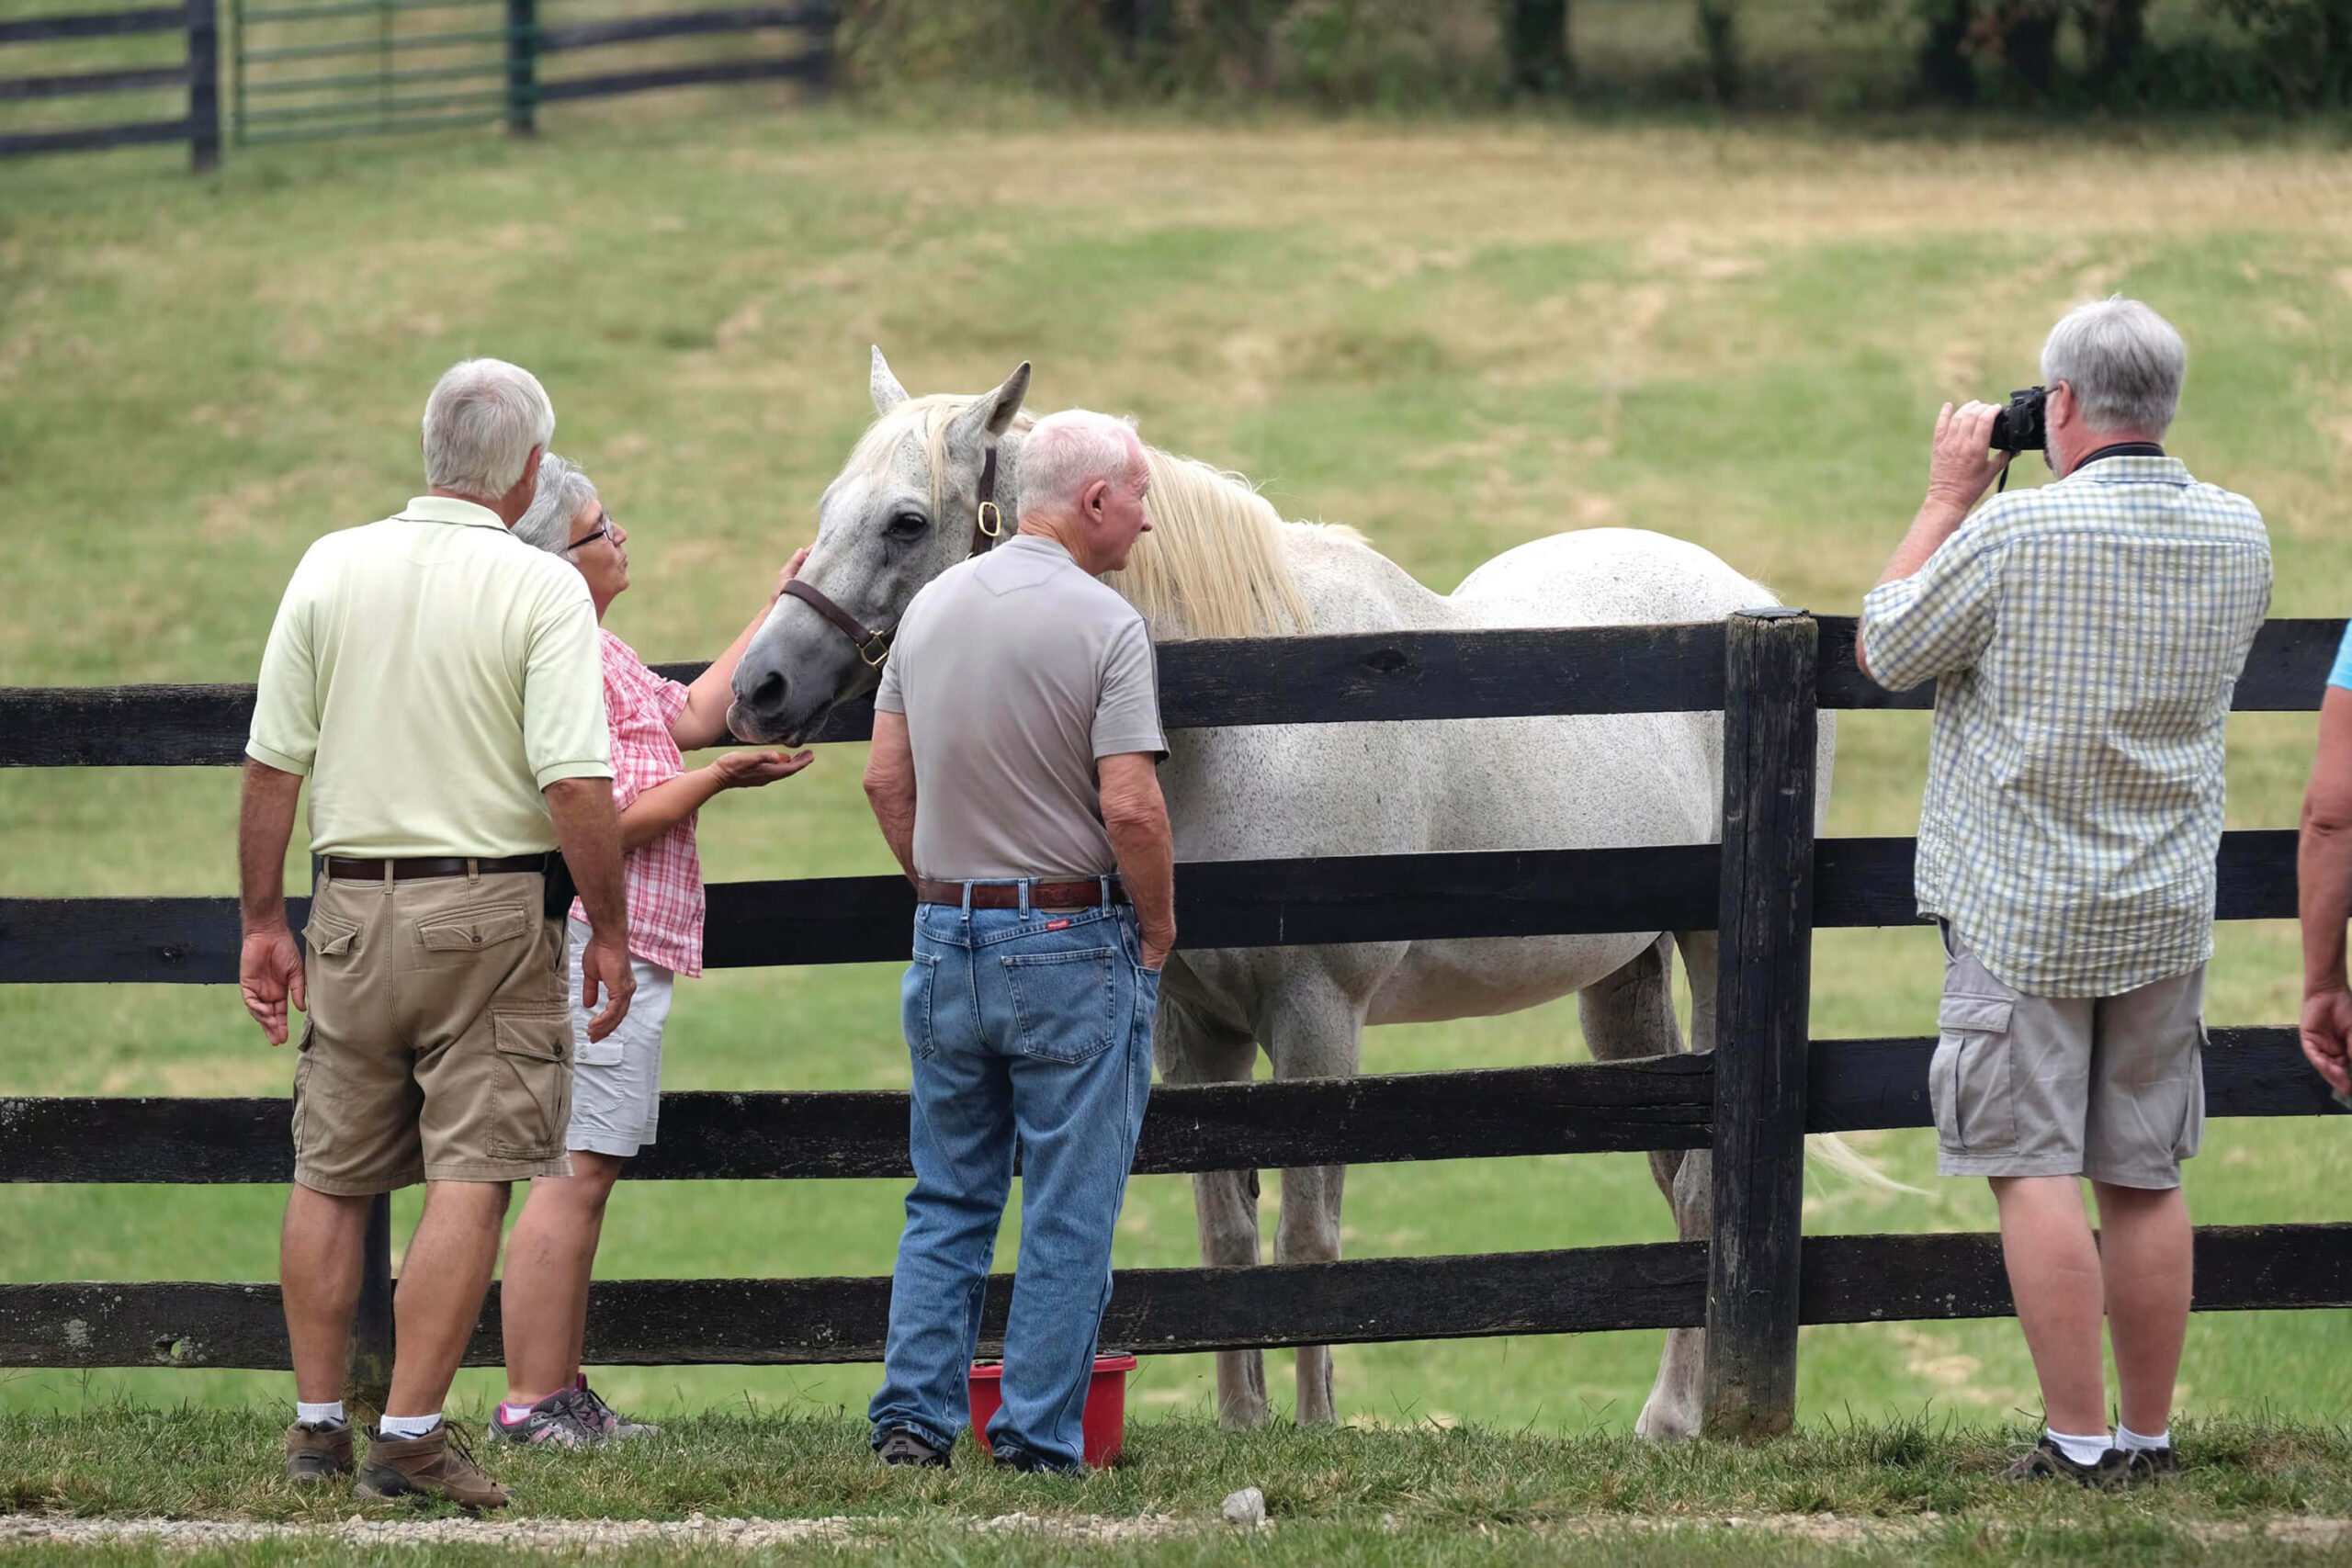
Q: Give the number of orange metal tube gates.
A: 0